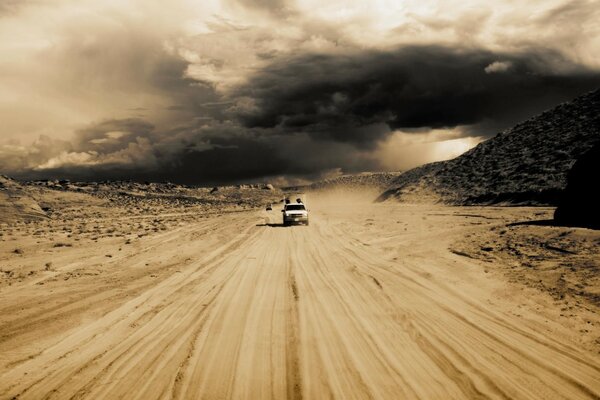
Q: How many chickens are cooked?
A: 0